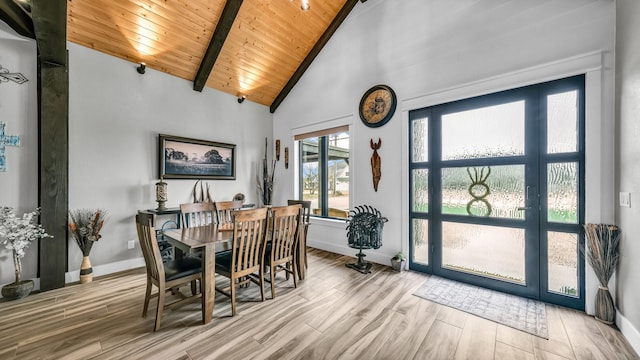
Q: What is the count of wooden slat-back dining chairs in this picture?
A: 6